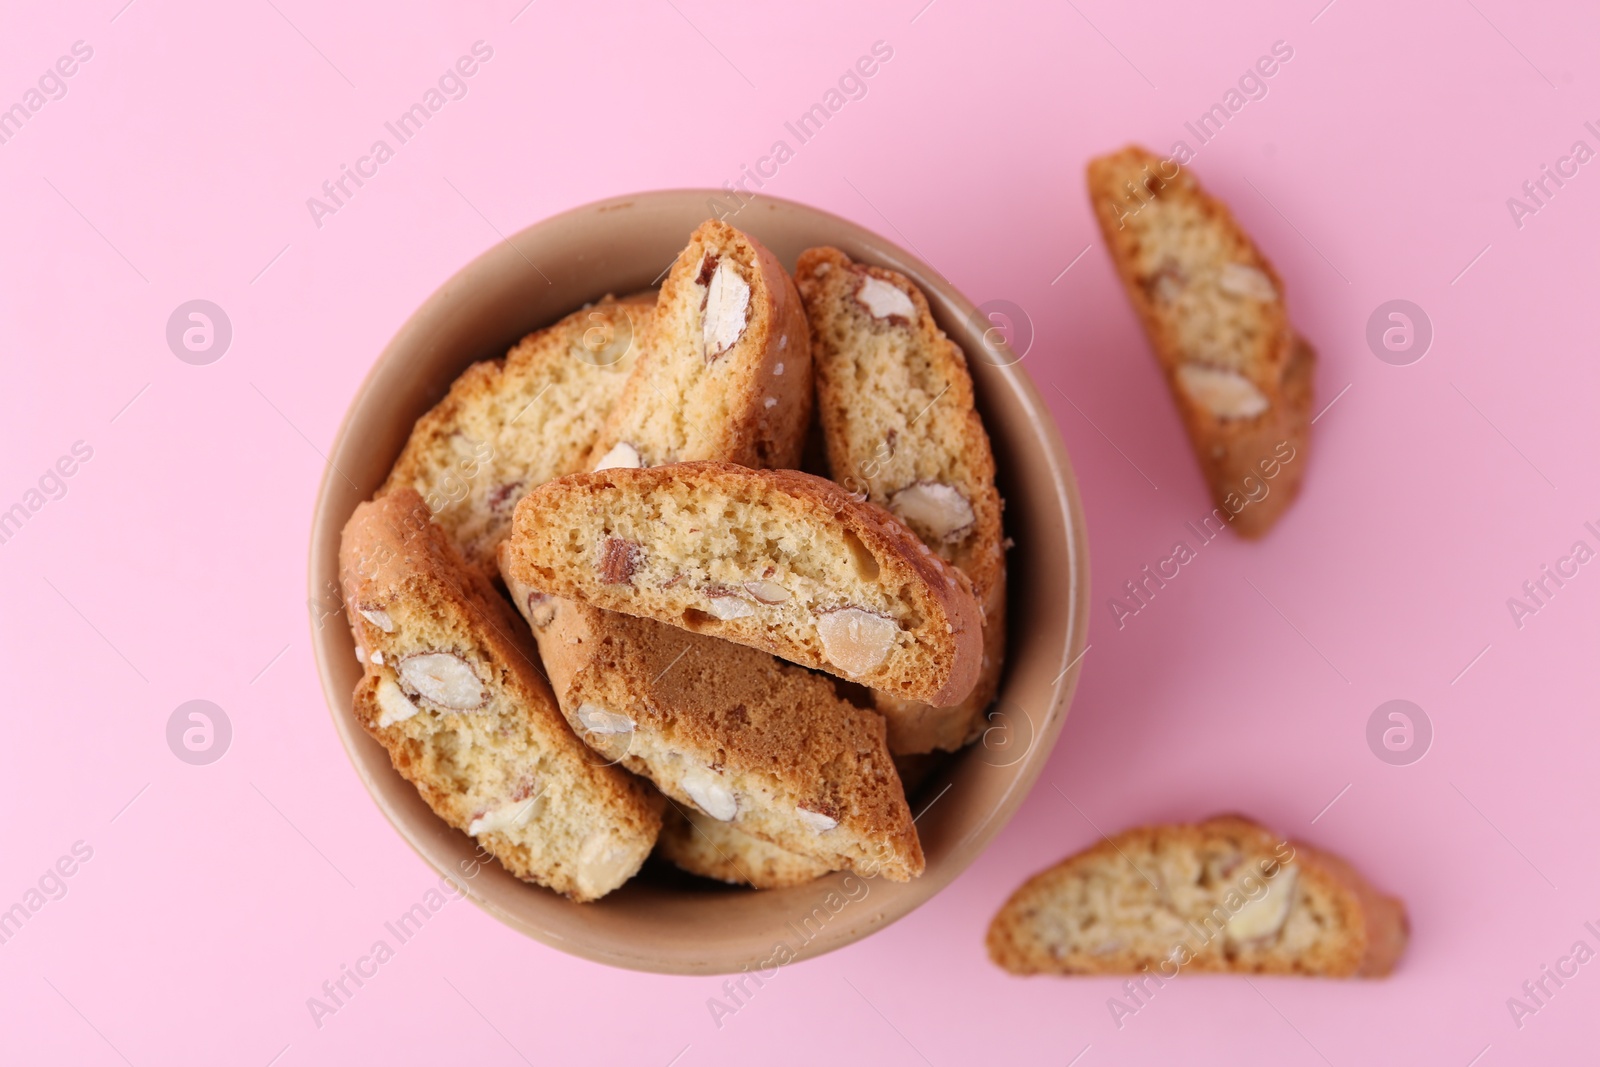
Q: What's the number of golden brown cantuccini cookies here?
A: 9